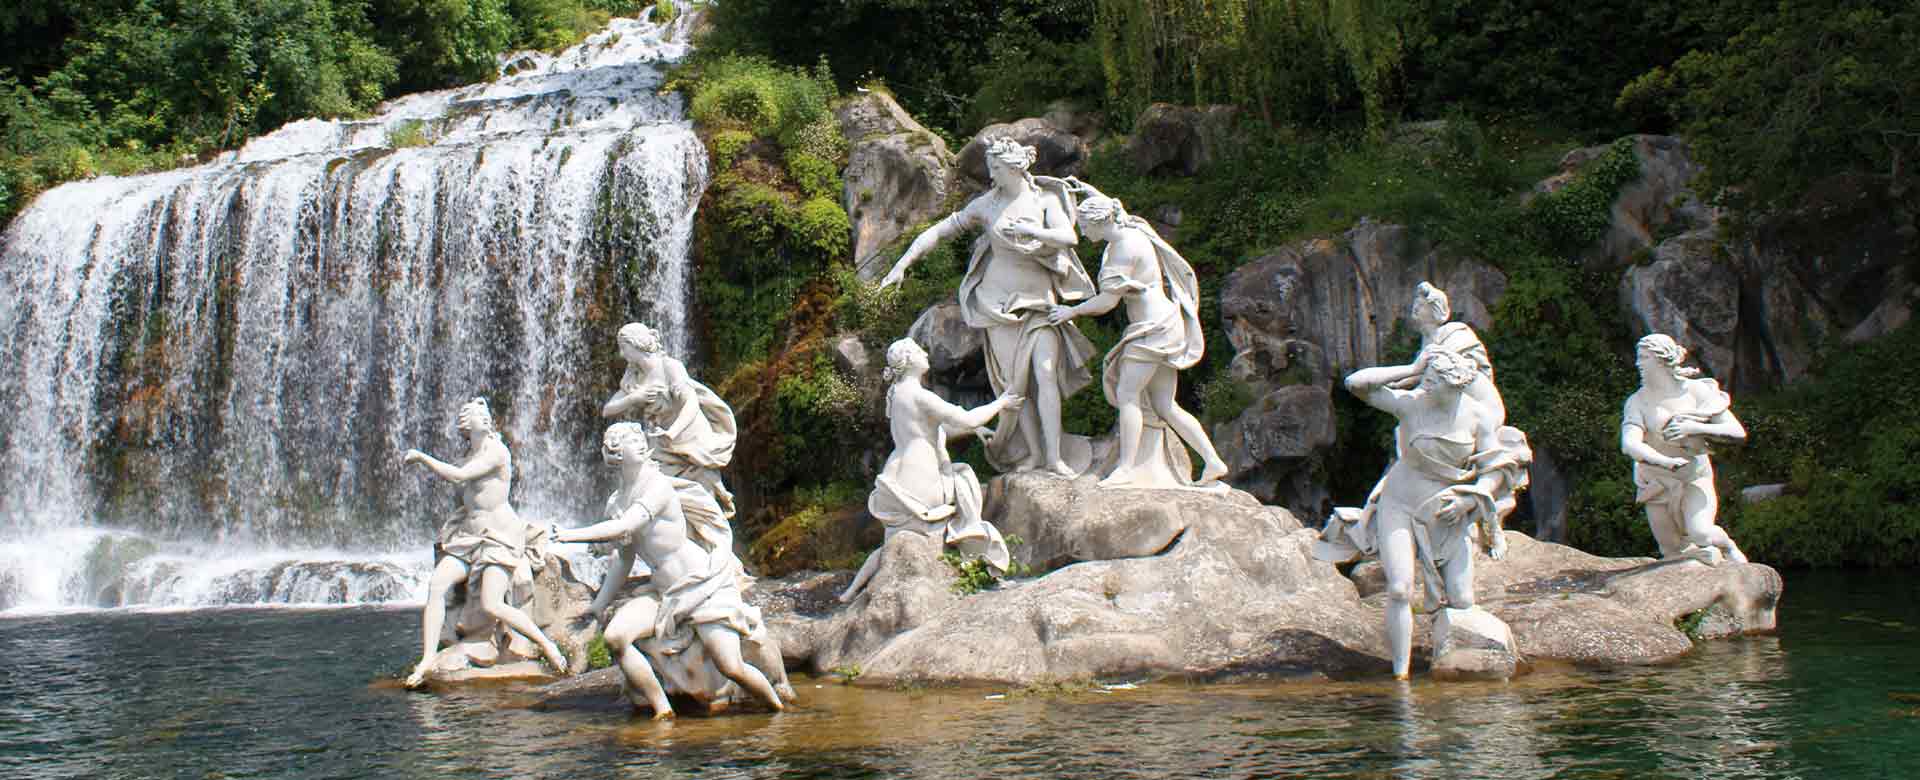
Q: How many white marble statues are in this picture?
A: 9